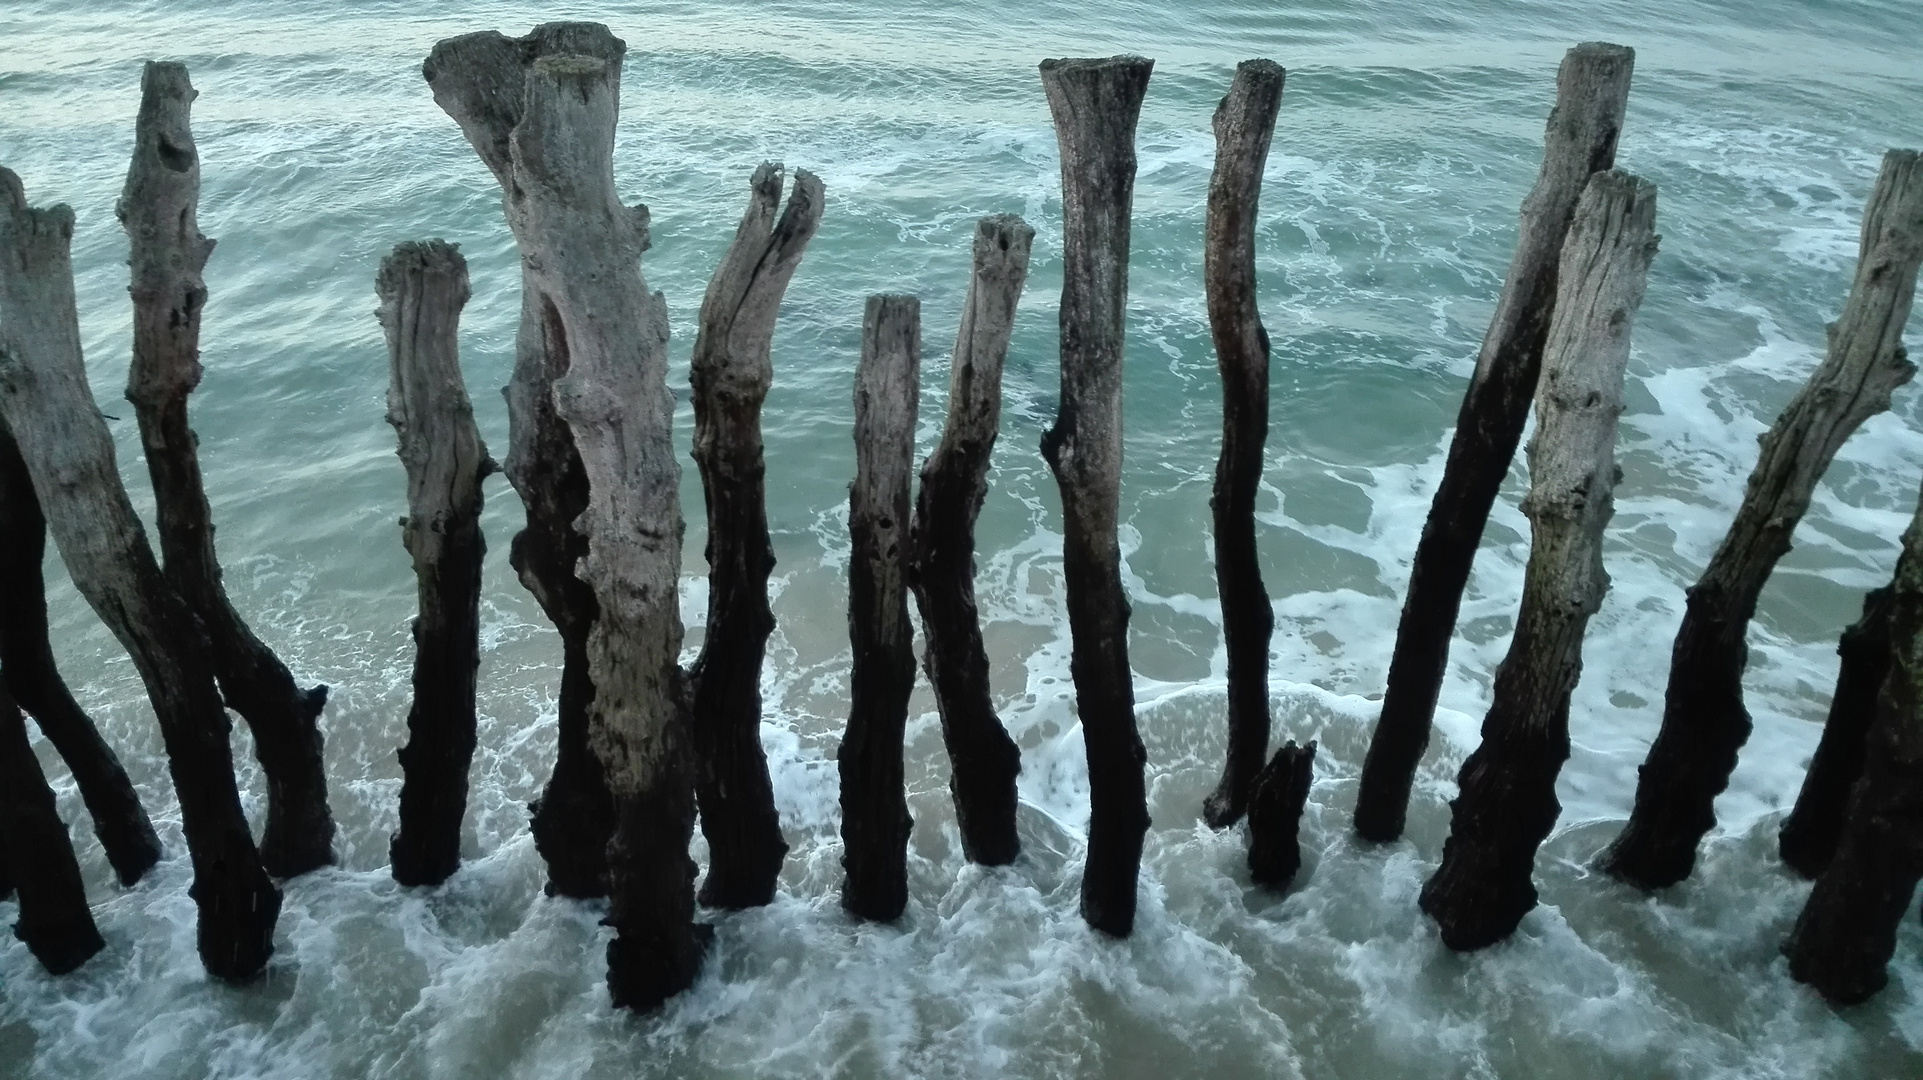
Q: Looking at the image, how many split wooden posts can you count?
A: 1